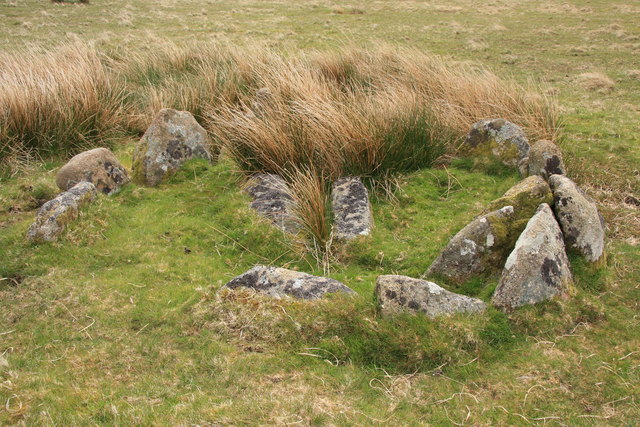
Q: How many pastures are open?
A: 1